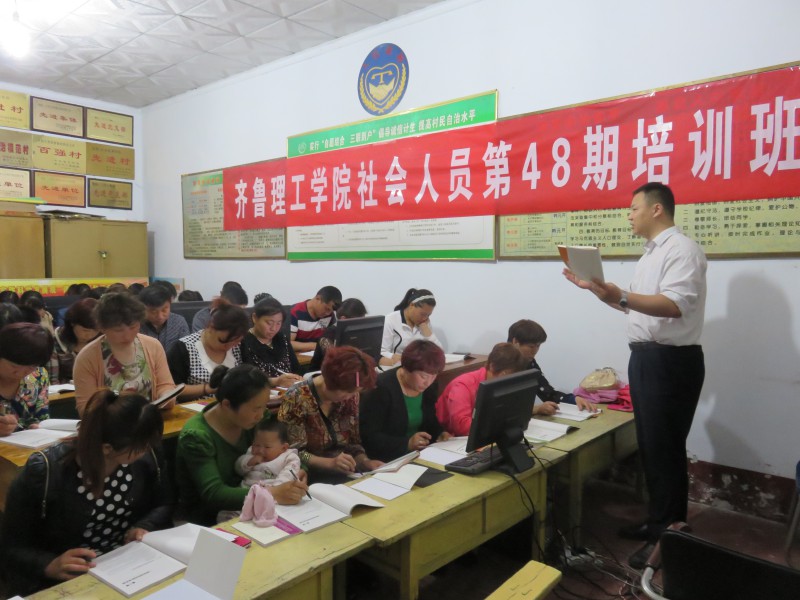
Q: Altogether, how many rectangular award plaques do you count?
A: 9